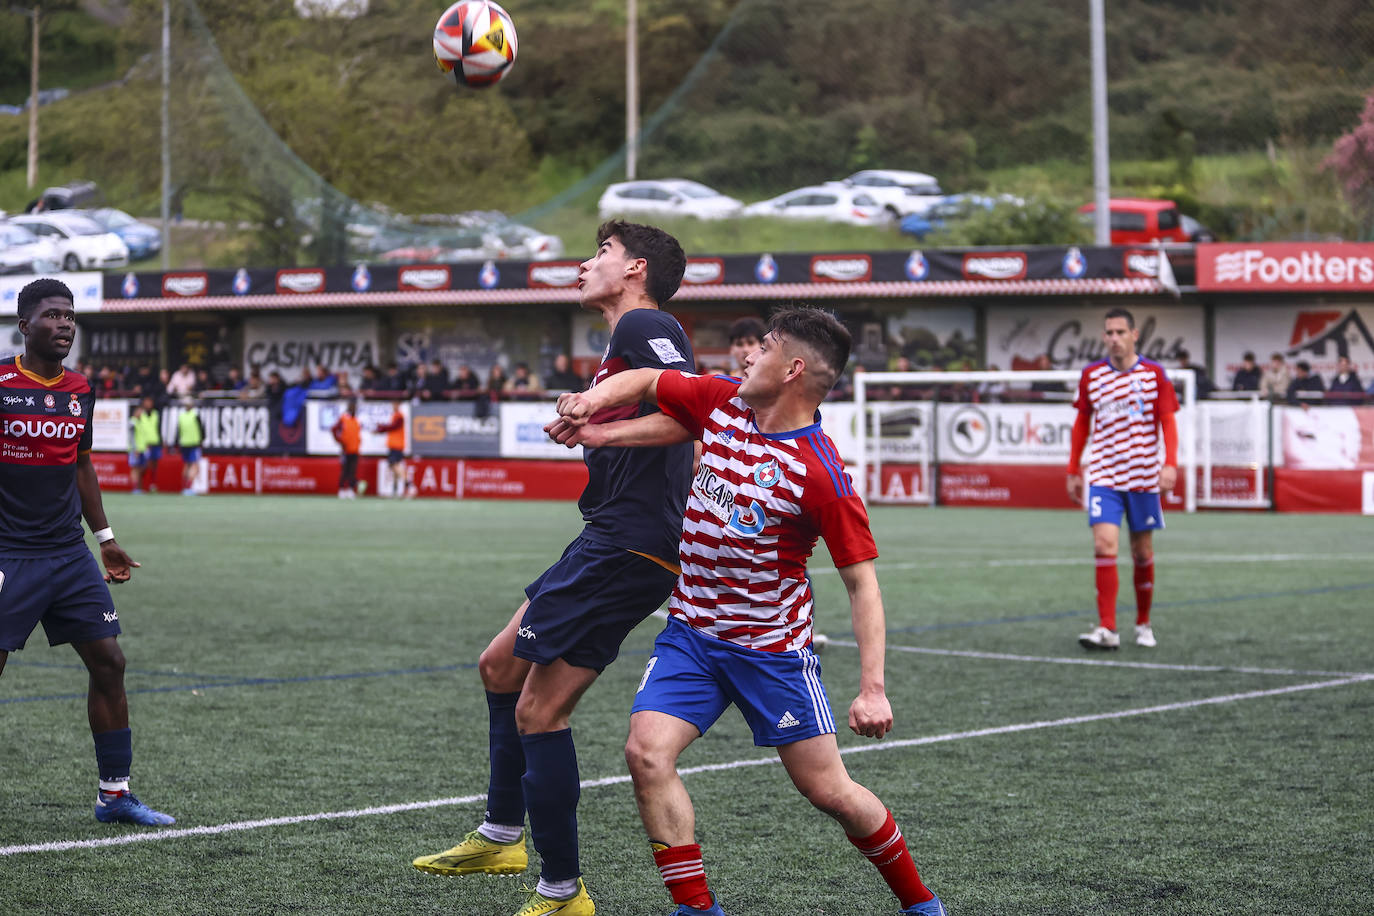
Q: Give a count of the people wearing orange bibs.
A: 2